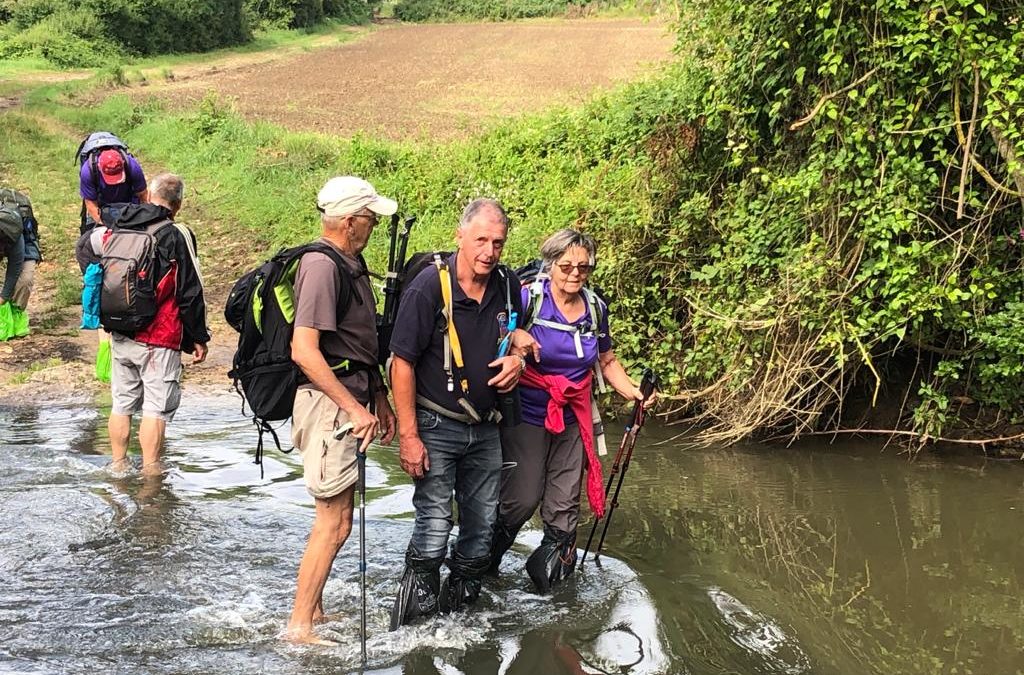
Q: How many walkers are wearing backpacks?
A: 6